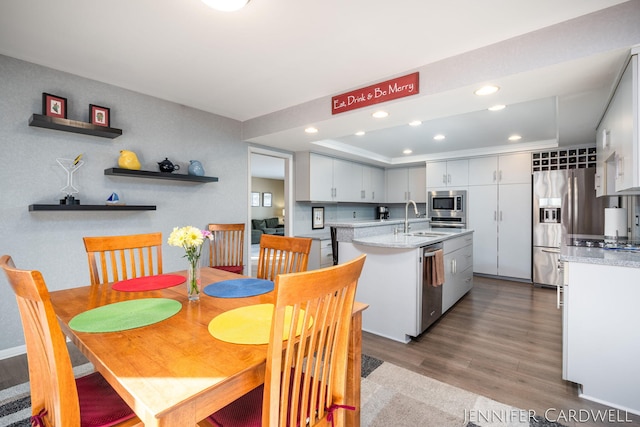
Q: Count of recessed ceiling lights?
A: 9